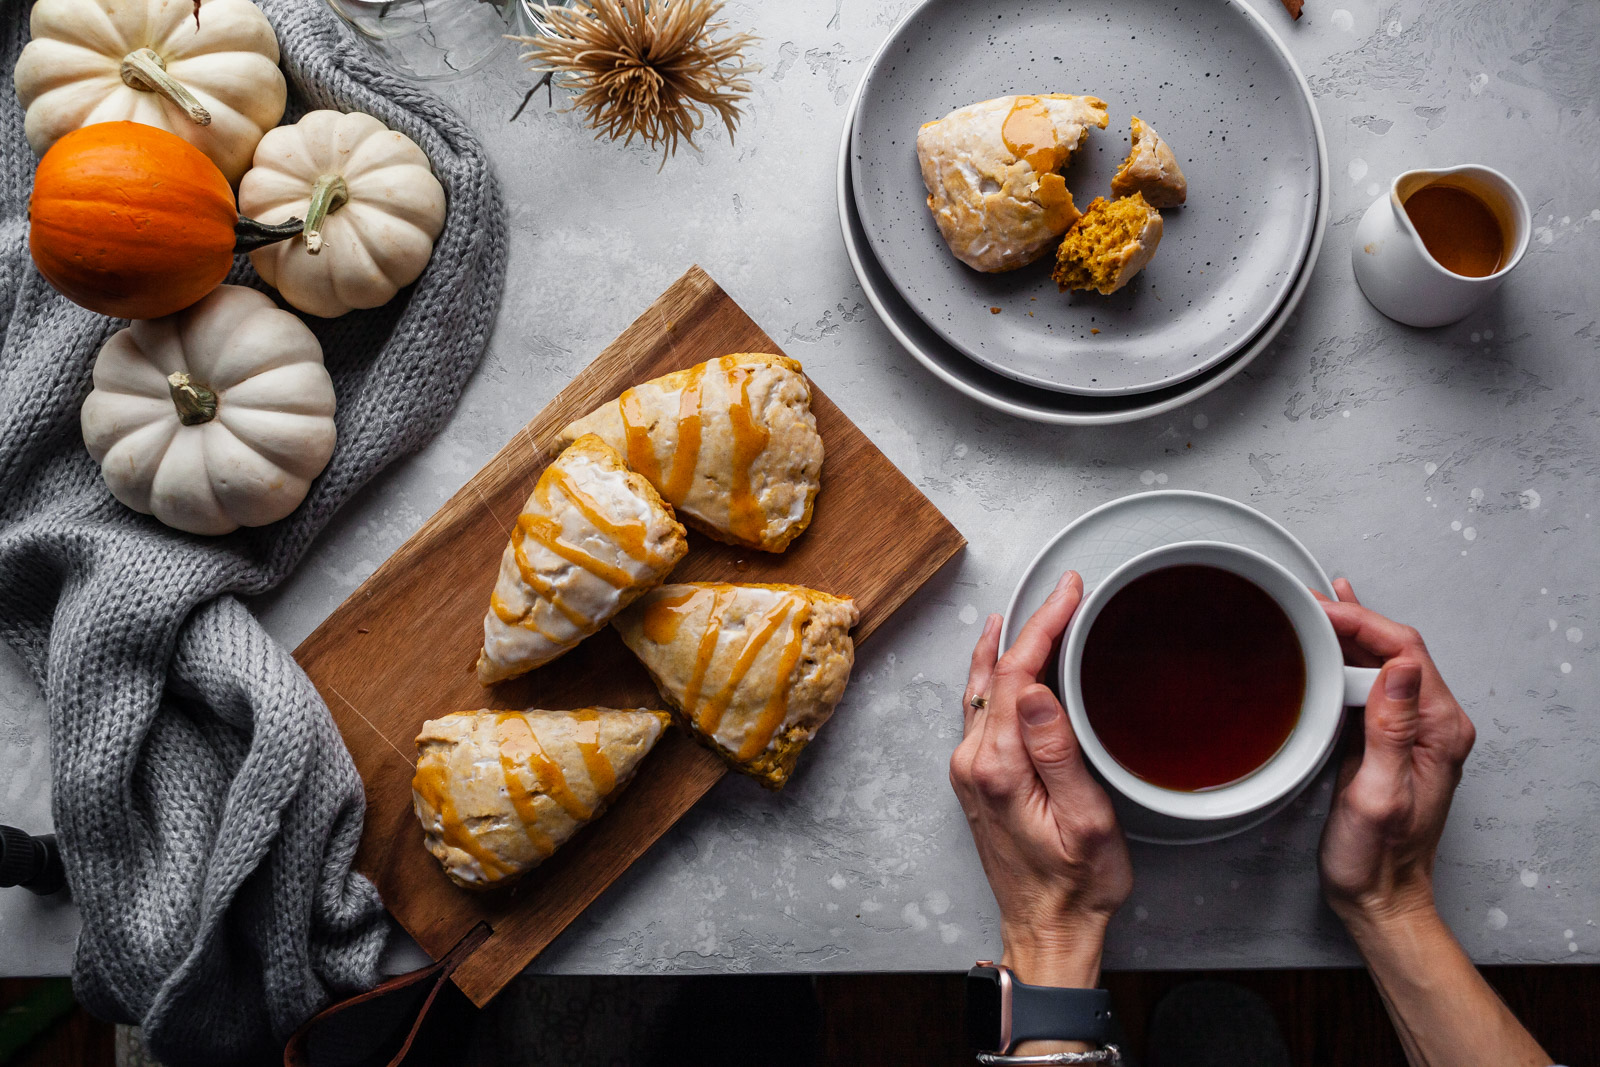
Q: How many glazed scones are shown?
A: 5